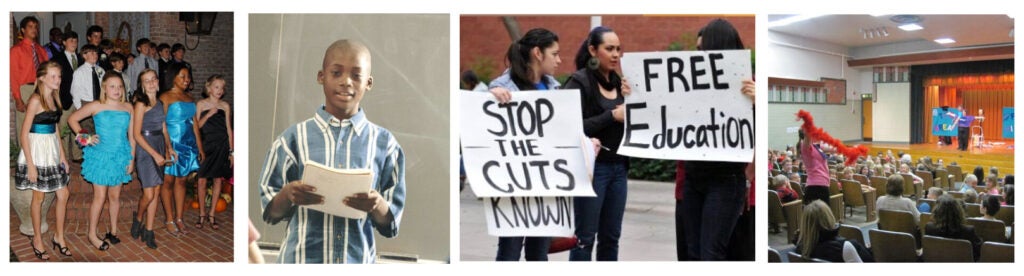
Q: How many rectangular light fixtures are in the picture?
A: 2